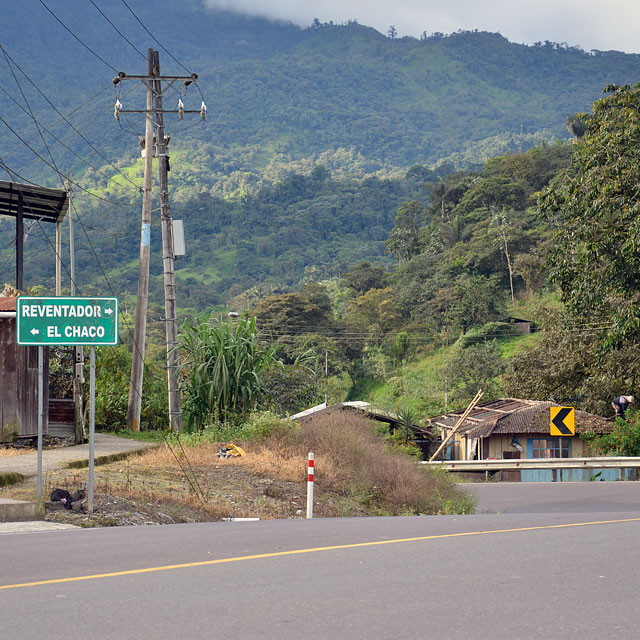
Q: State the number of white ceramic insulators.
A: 3